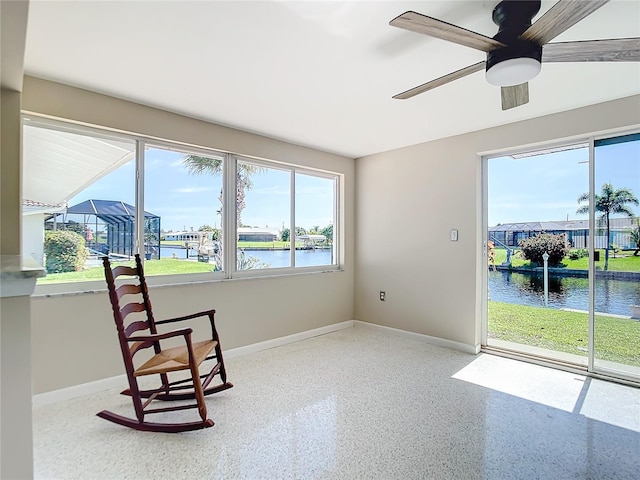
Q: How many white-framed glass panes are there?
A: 6